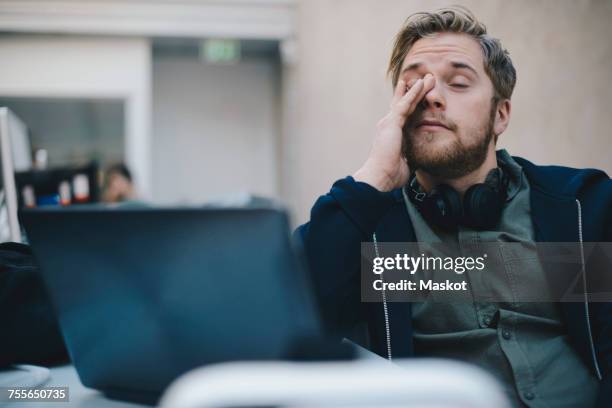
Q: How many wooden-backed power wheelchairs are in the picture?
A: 0